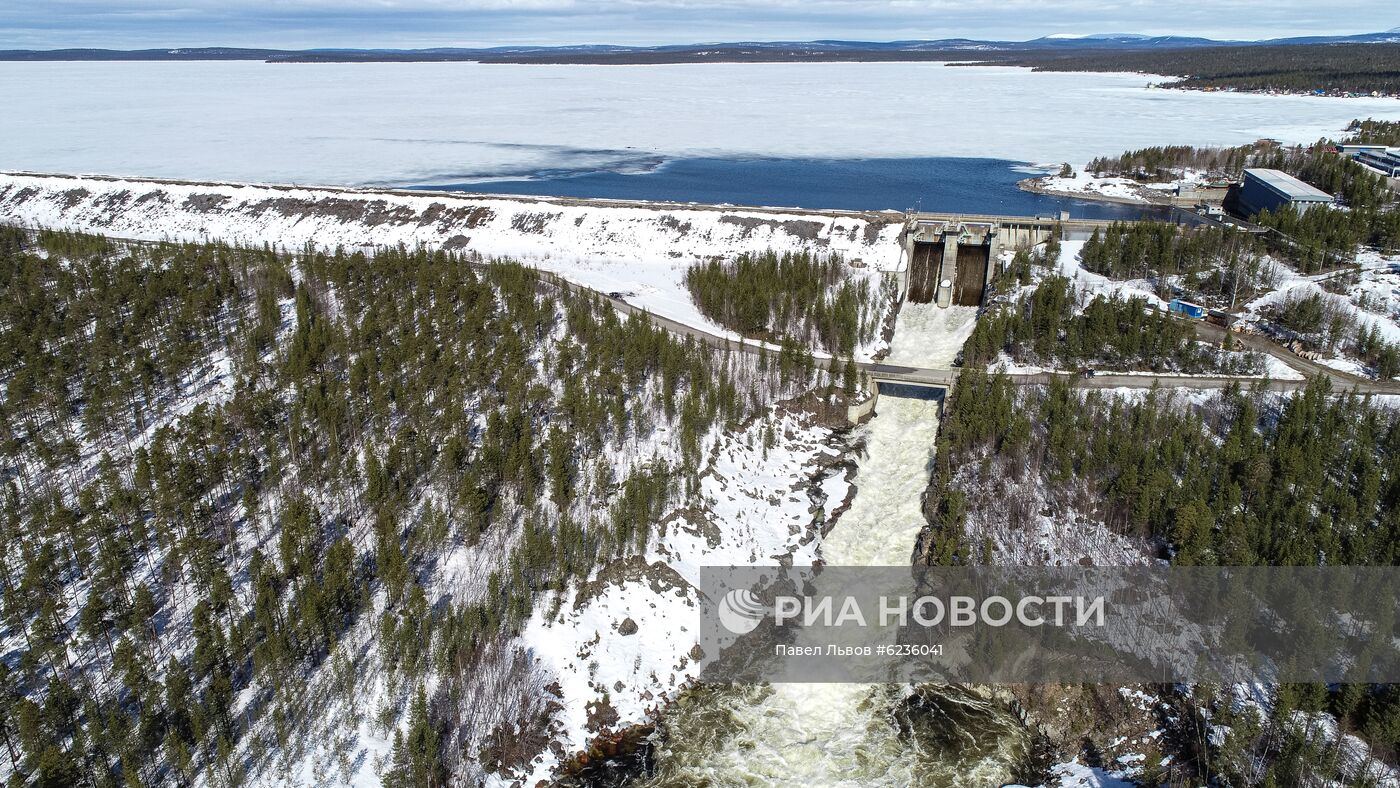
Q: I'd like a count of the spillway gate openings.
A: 2